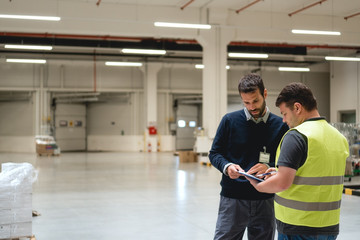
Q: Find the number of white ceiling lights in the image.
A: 11